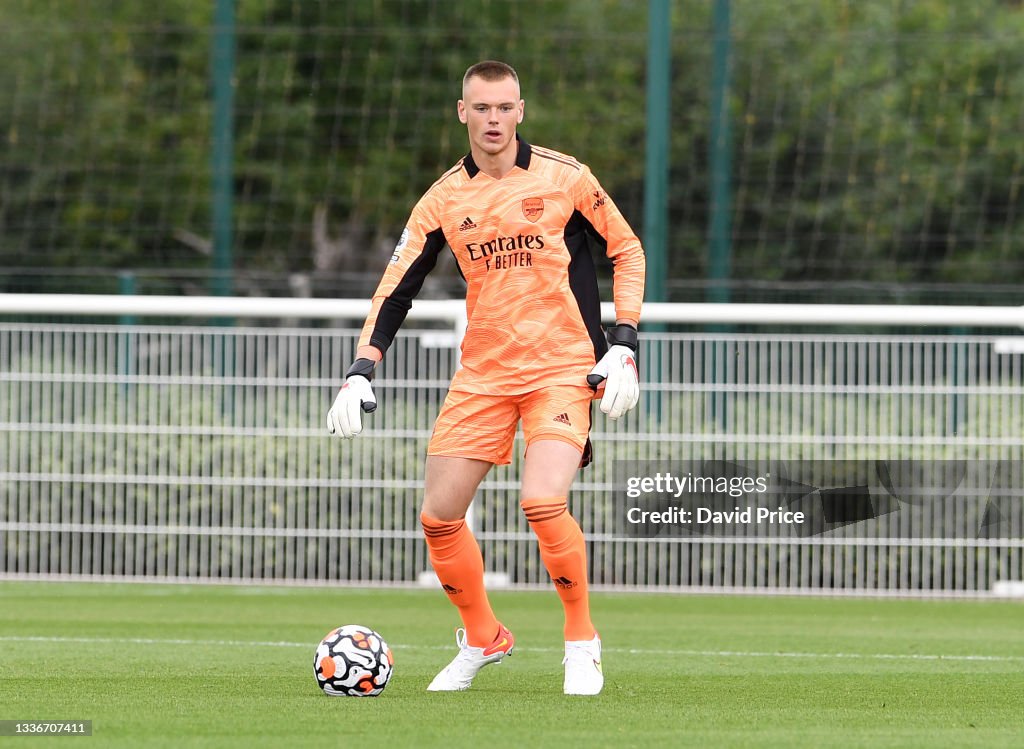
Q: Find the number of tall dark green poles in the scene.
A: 3